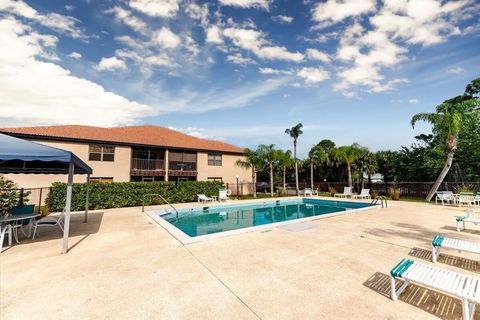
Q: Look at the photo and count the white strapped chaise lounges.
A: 7